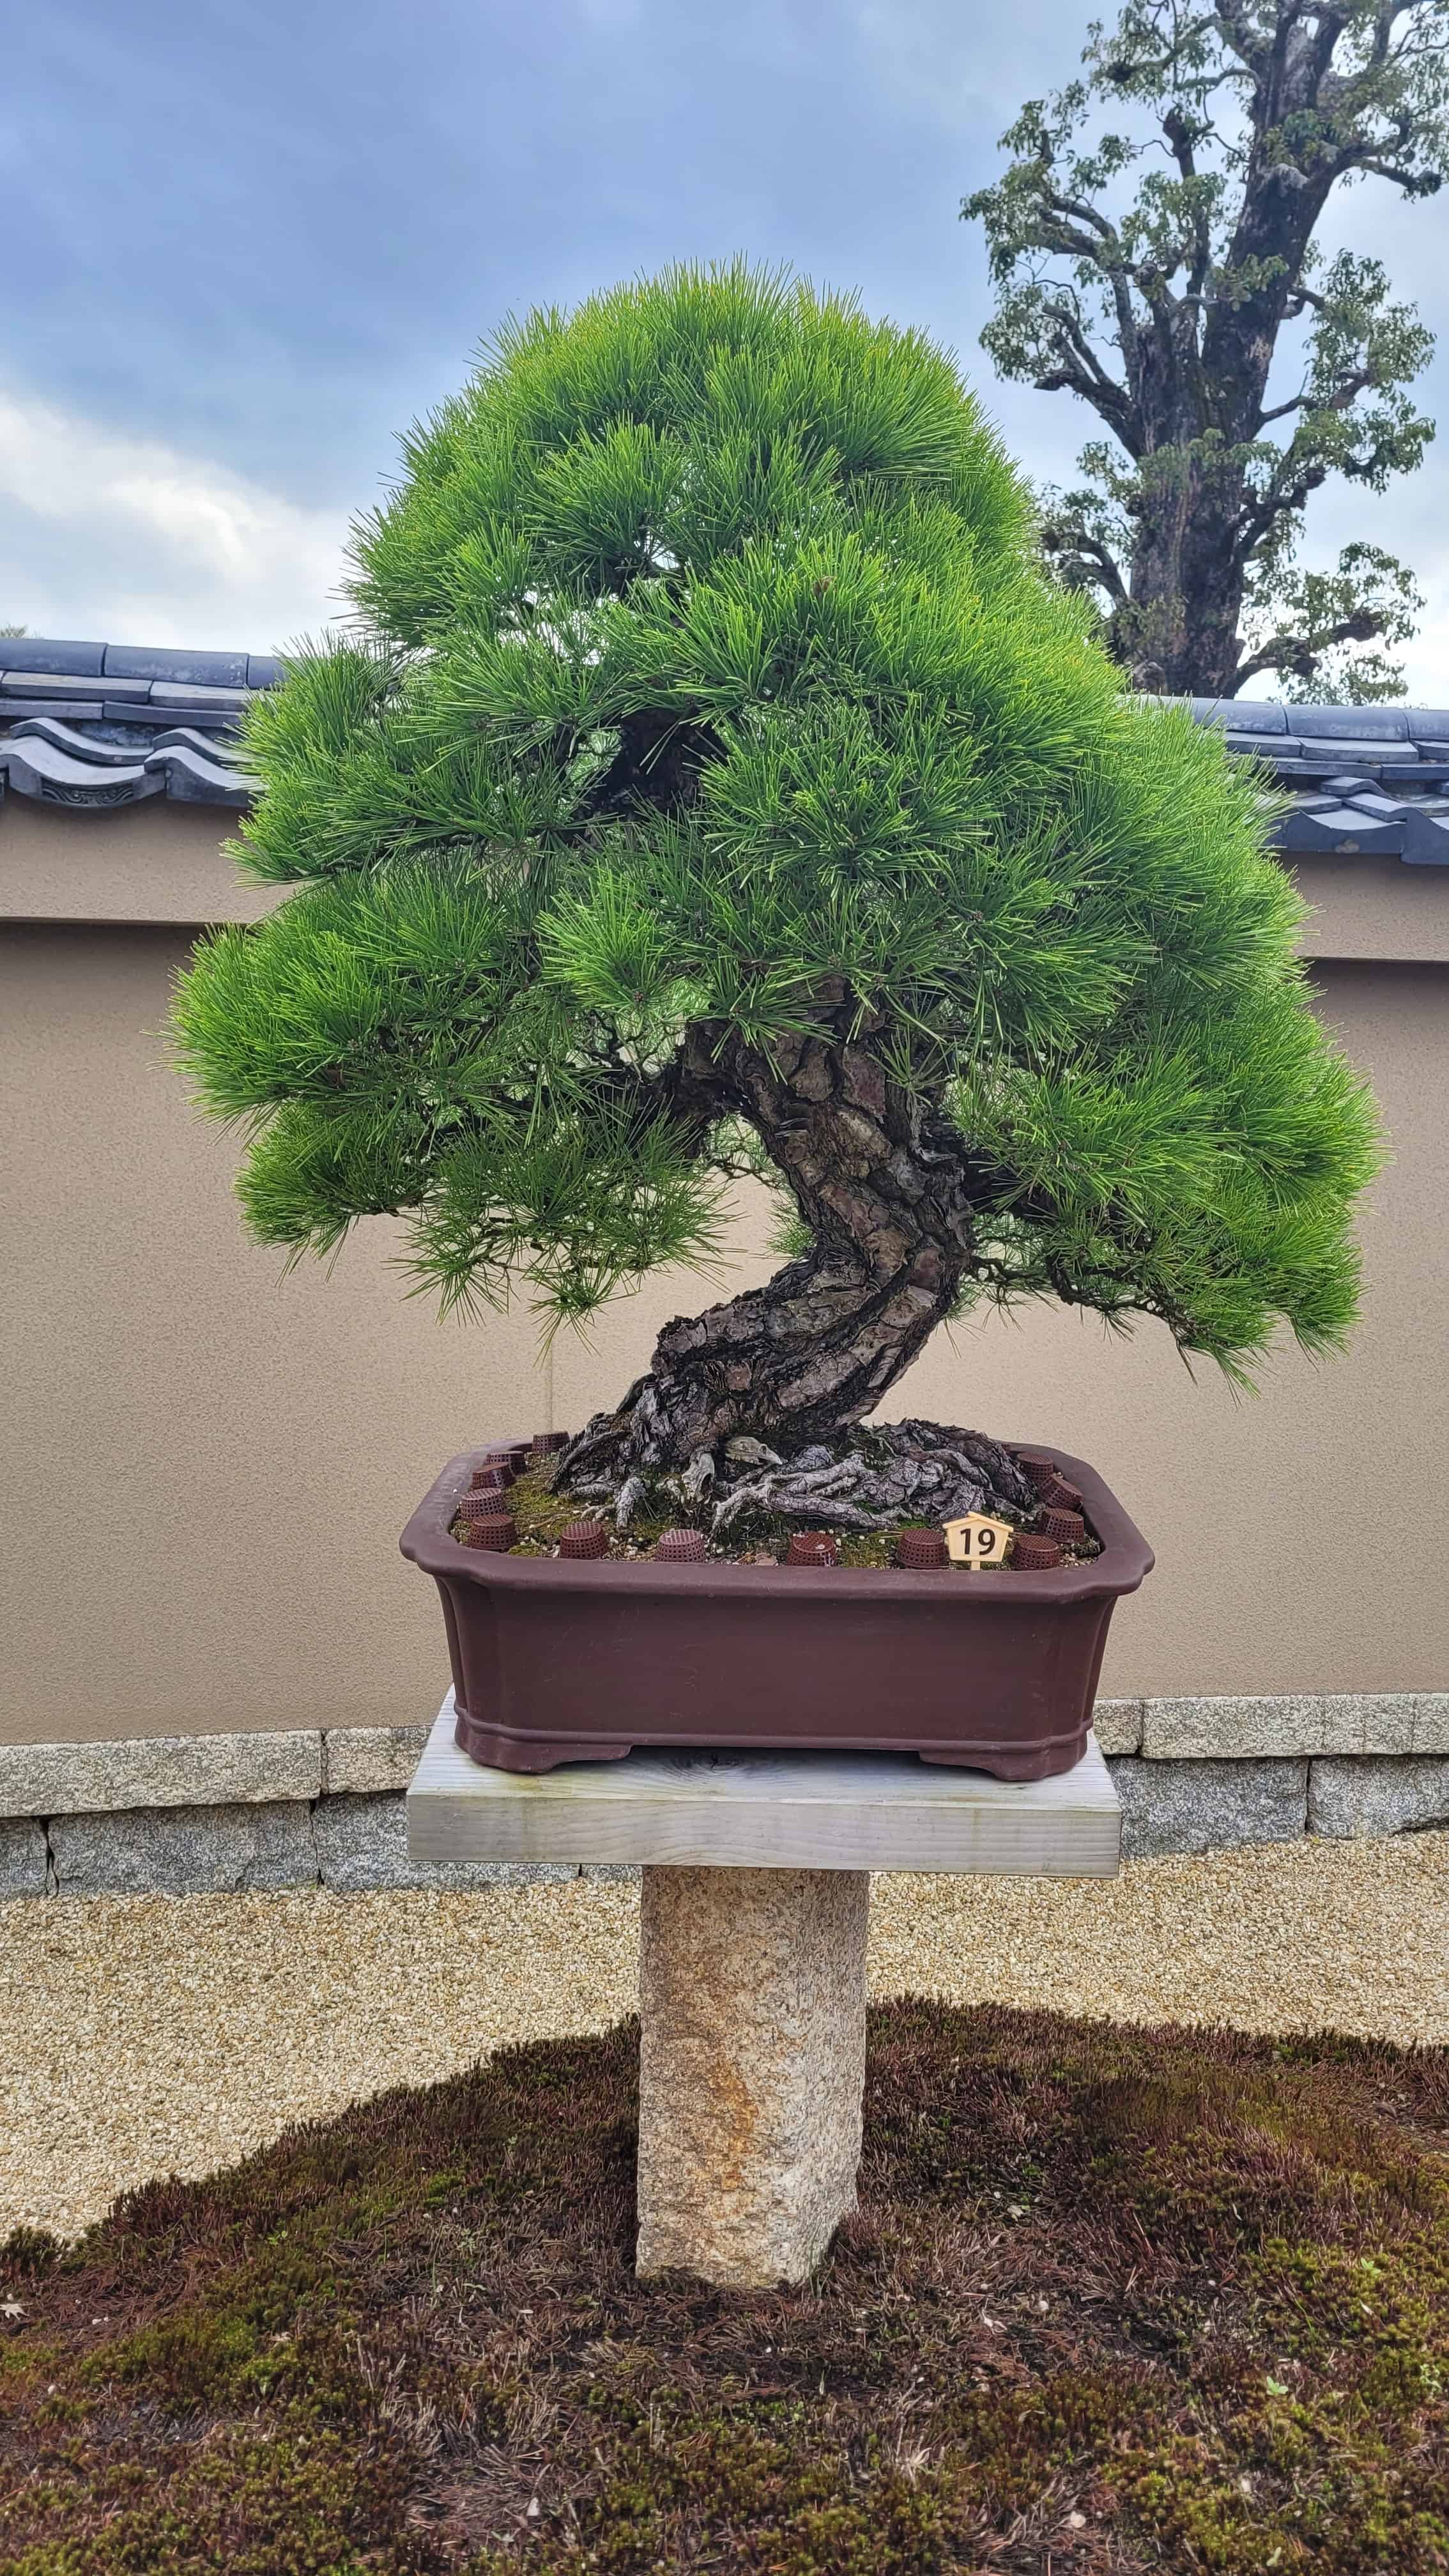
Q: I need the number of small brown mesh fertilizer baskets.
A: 13